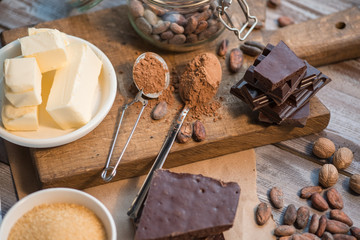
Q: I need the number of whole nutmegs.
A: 4